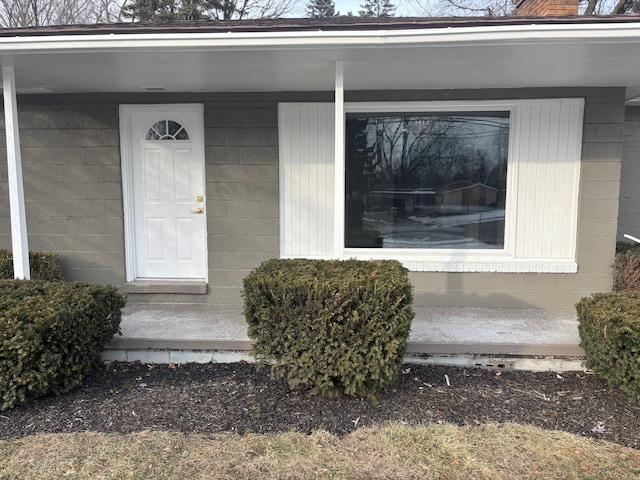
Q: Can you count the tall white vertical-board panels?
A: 2